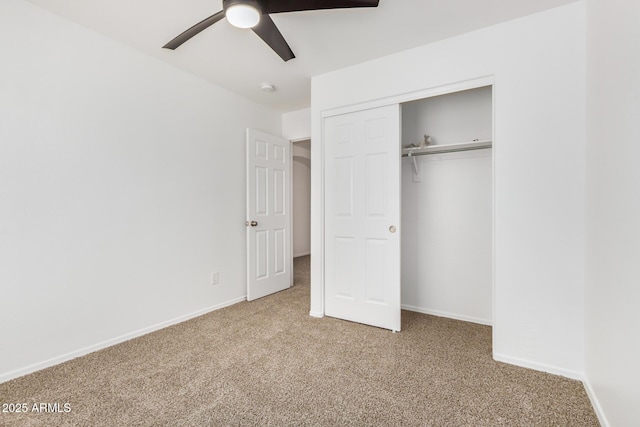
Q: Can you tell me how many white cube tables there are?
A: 0